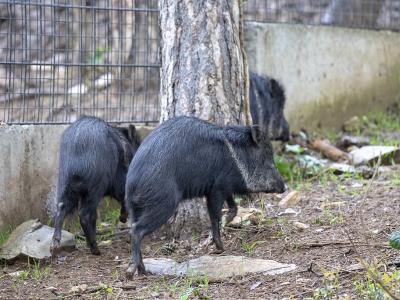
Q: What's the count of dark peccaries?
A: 3